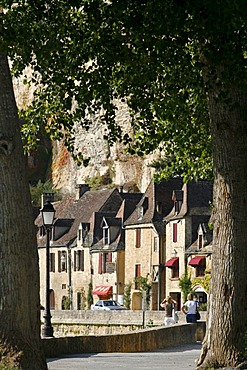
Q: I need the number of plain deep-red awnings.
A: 2